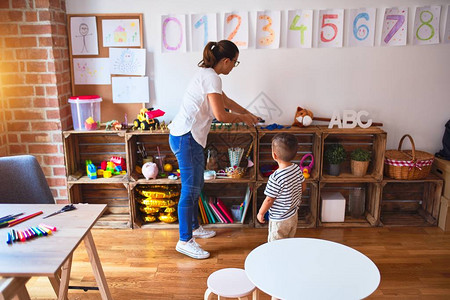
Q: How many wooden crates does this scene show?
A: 11